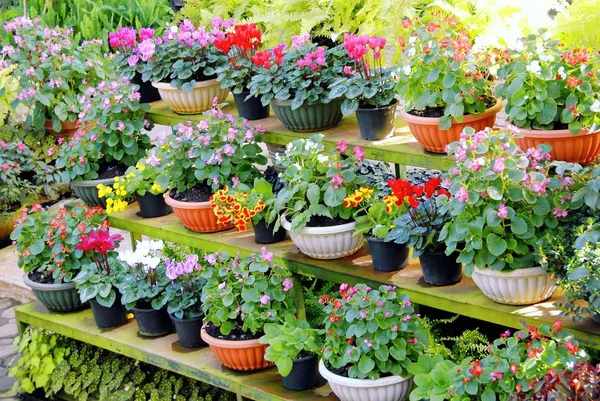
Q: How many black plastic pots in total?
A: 11